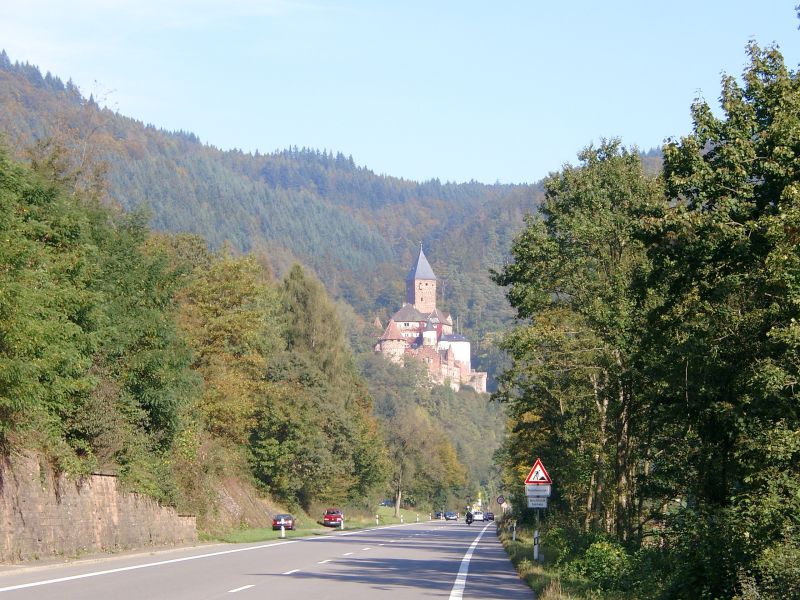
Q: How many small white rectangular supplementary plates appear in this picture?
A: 2